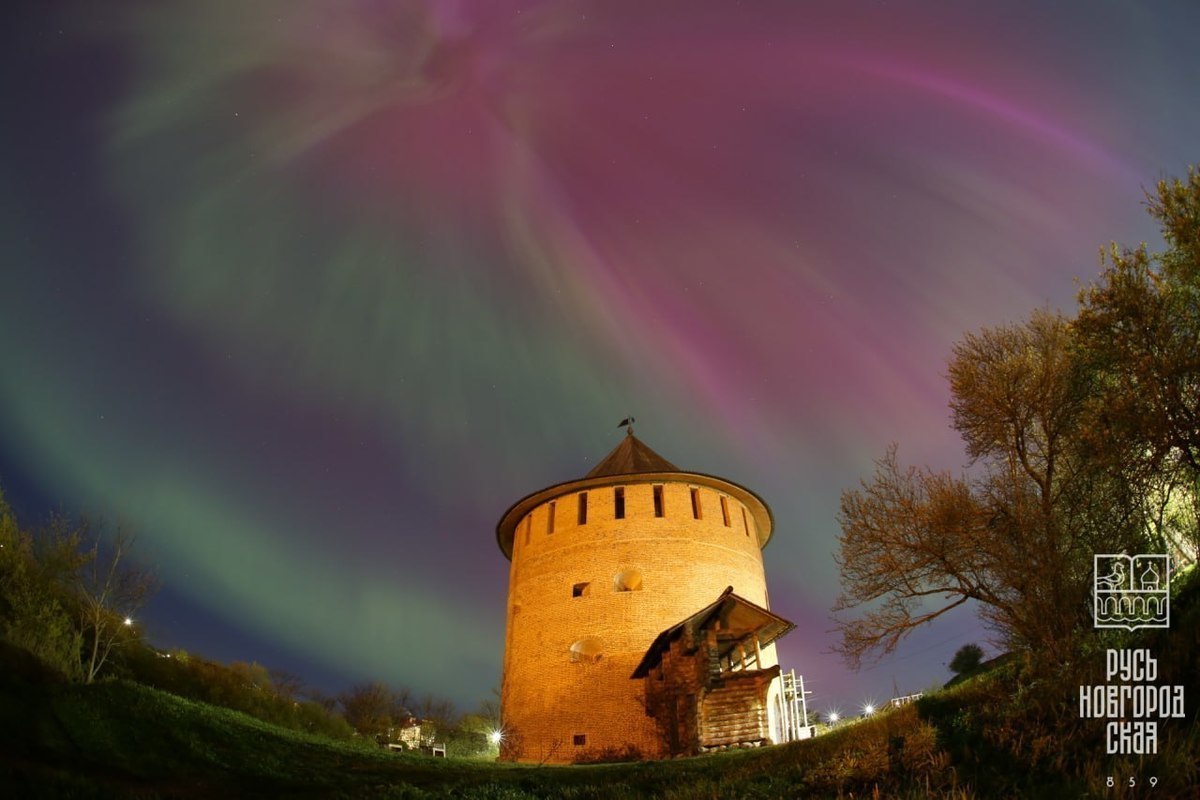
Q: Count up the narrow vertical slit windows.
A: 8